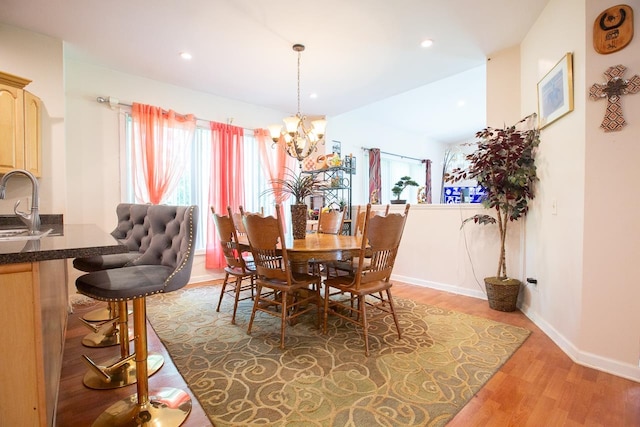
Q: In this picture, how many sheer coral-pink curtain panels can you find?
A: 3